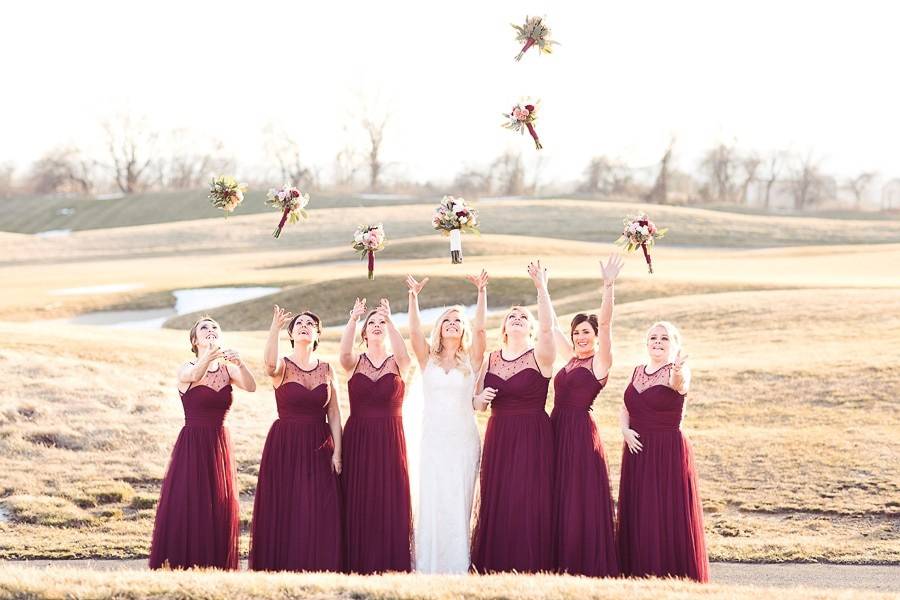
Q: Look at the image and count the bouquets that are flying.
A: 7